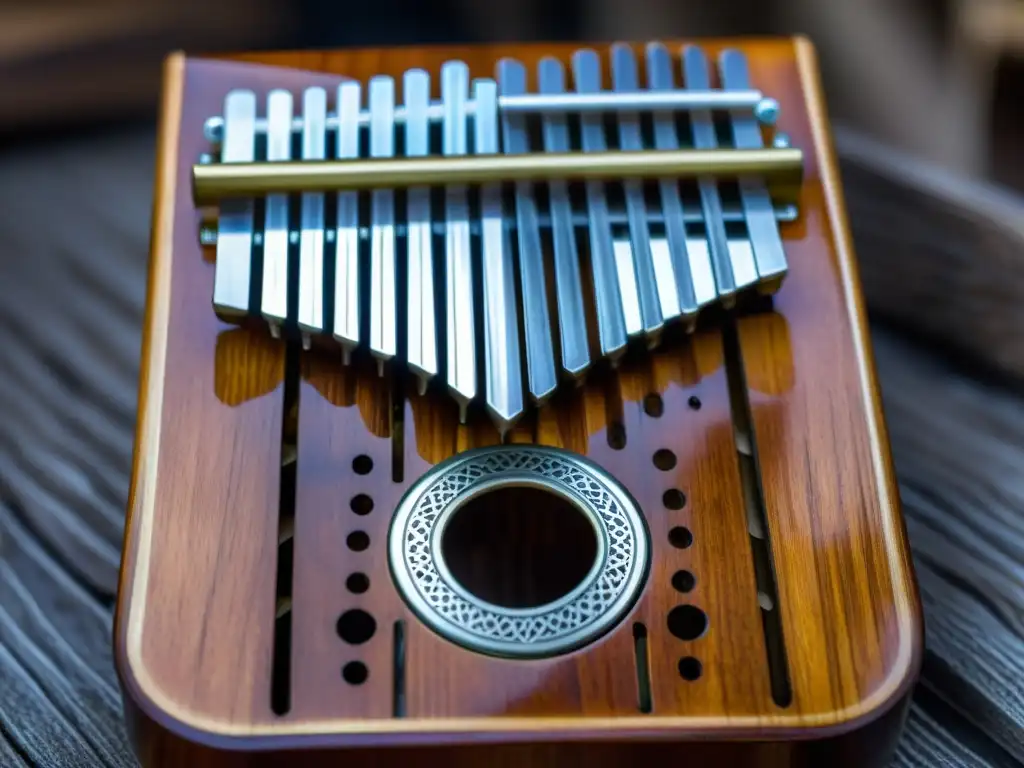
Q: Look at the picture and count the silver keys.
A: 15